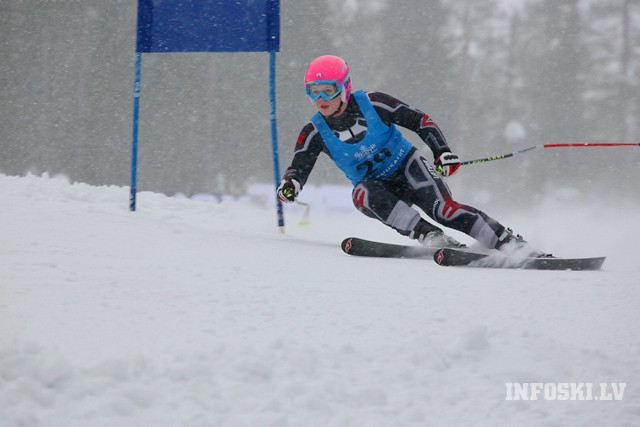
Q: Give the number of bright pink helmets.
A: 1